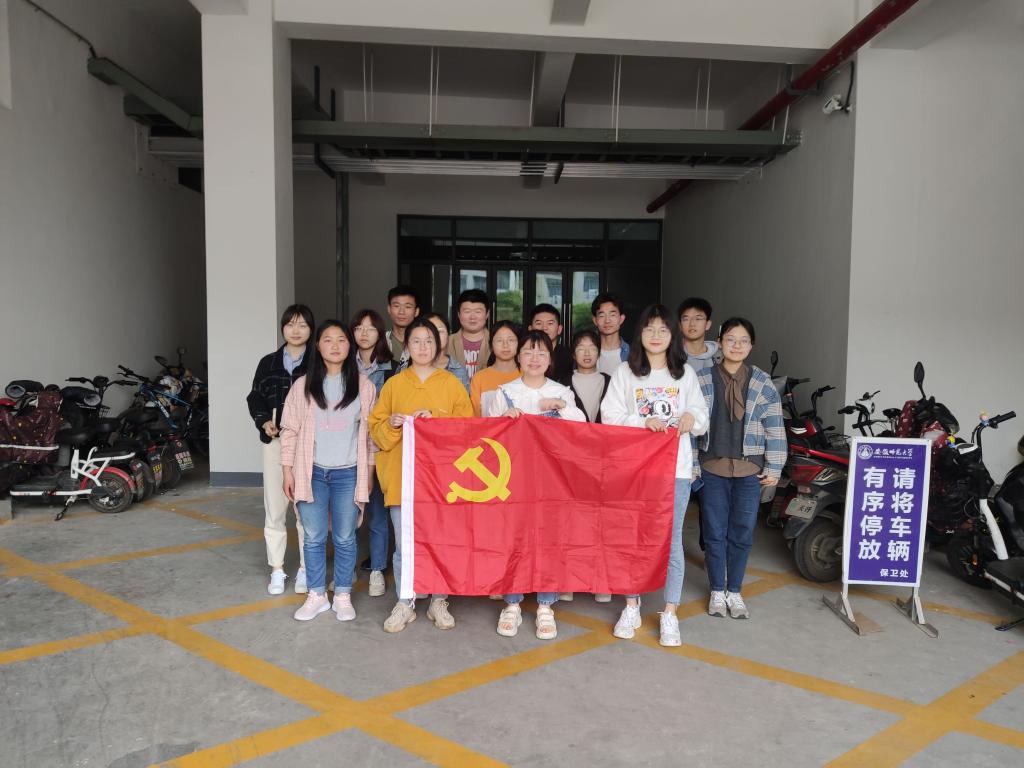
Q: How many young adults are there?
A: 15